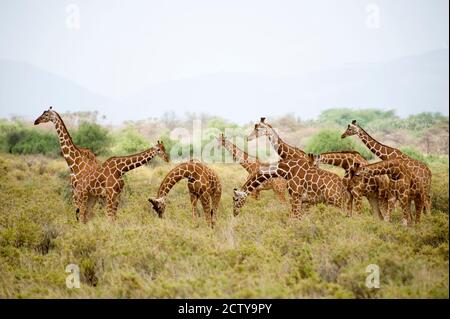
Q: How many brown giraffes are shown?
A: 9